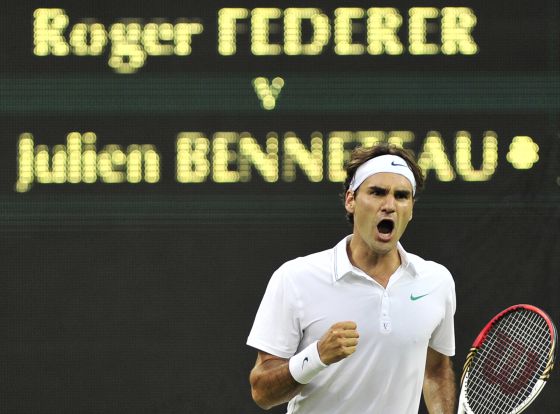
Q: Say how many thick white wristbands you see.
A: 1